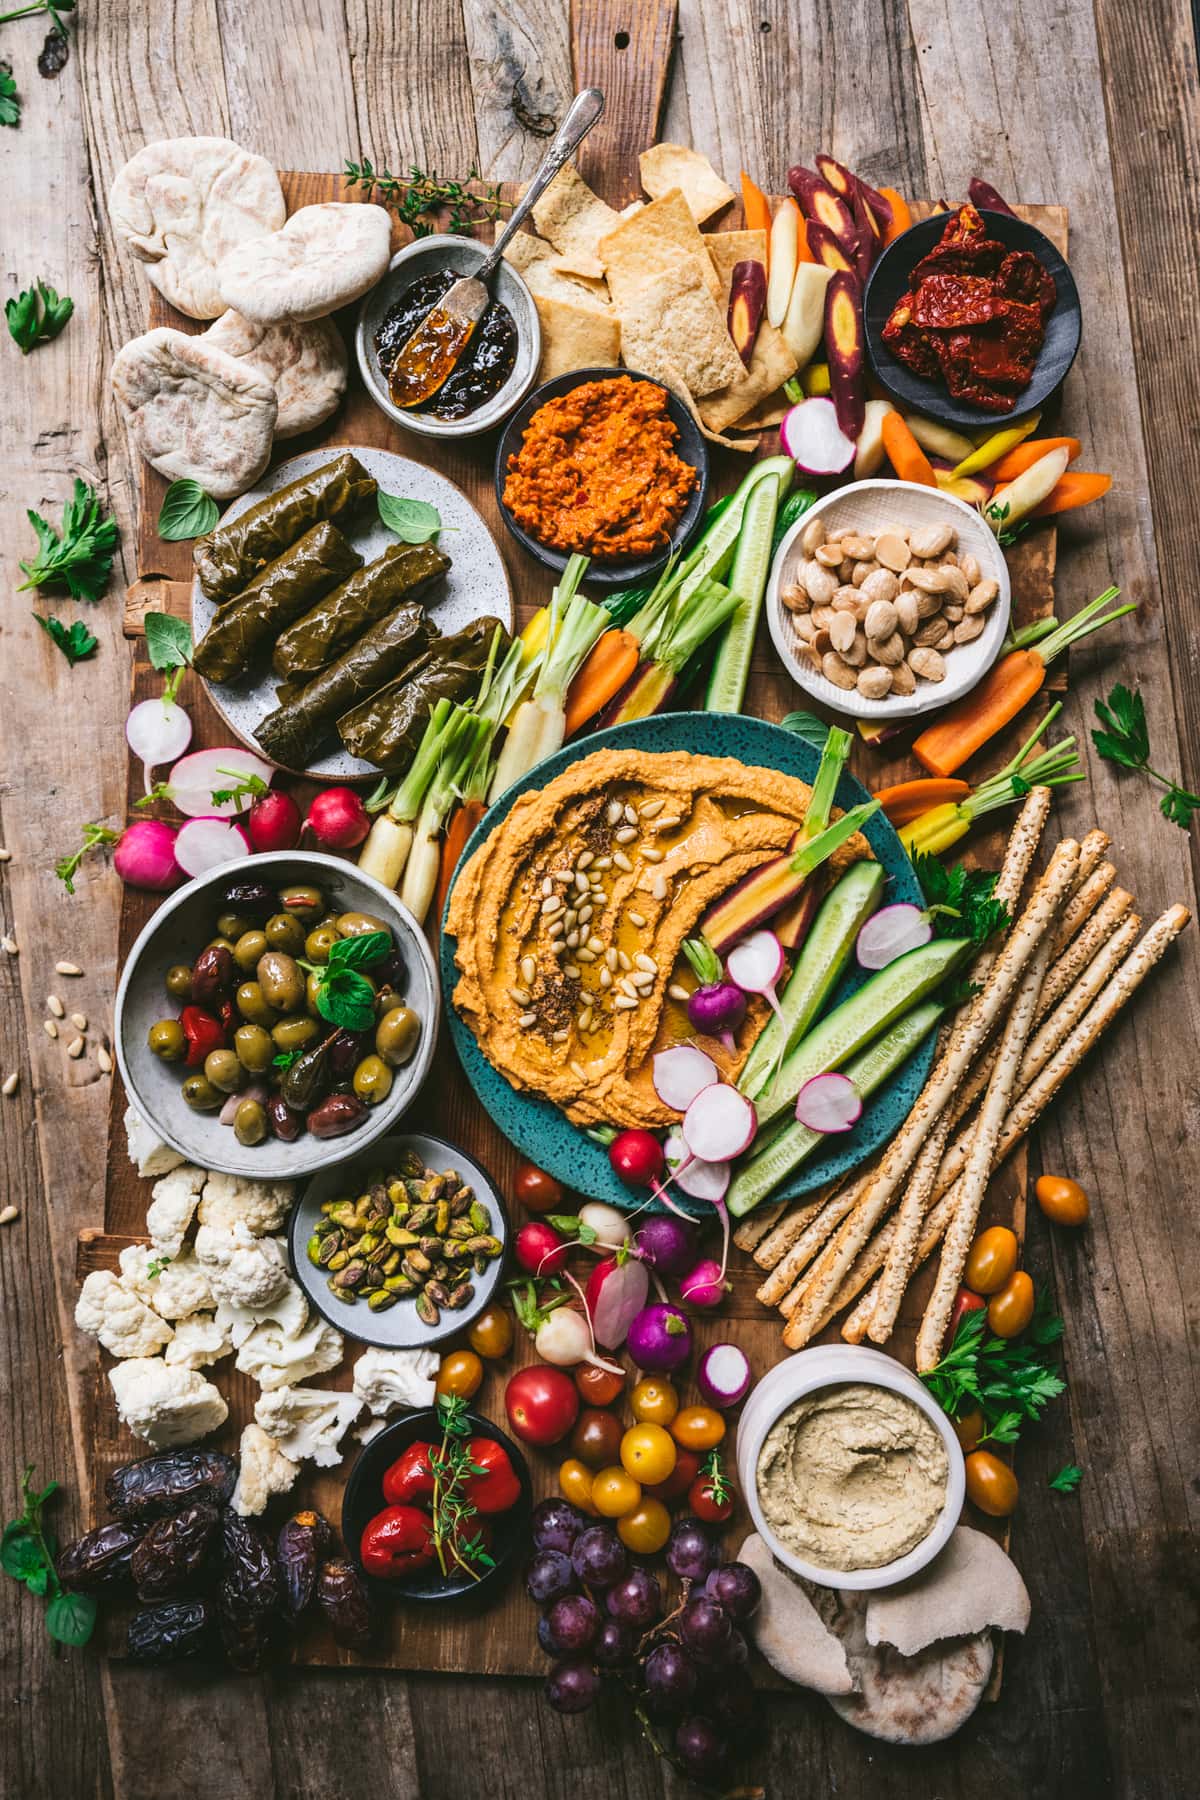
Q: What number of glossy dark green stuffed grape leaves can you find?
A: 5